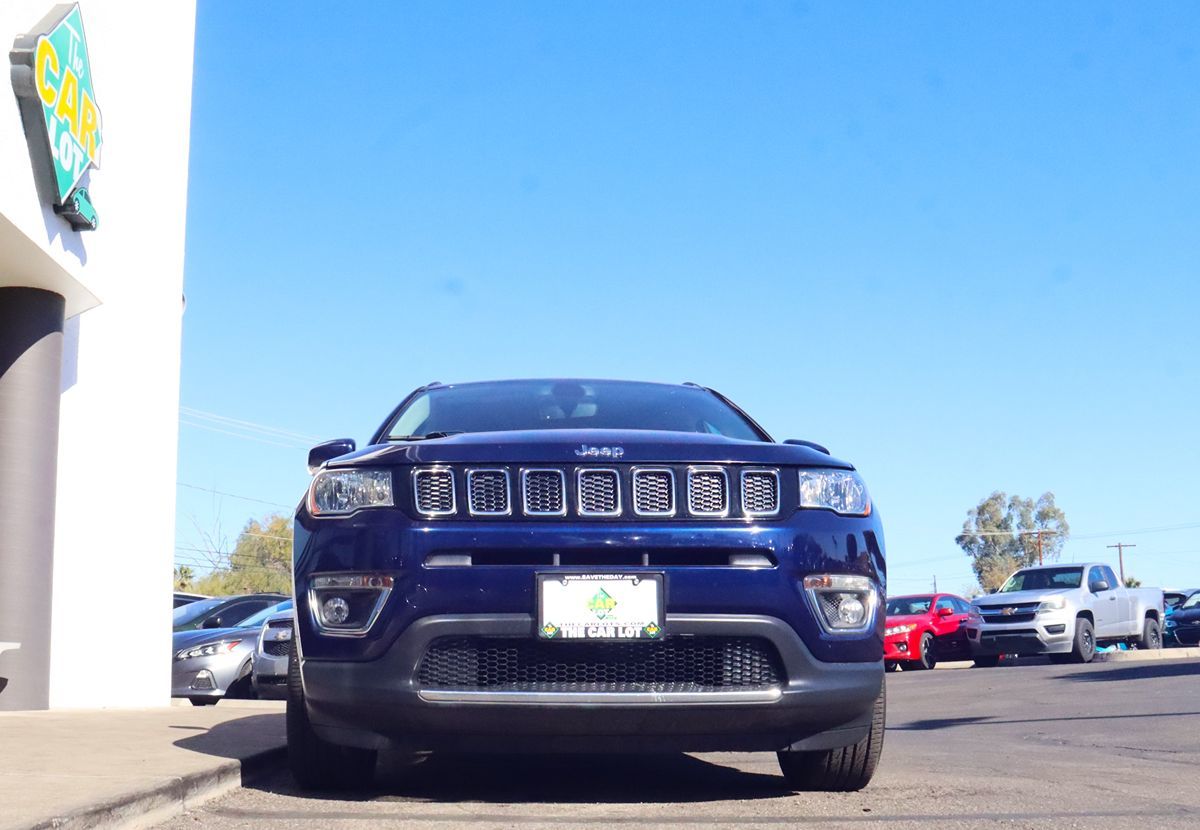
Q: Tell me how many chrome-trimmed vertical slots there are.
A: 7